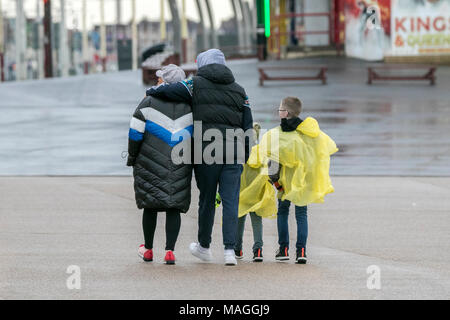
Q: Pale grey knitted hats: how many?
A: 2